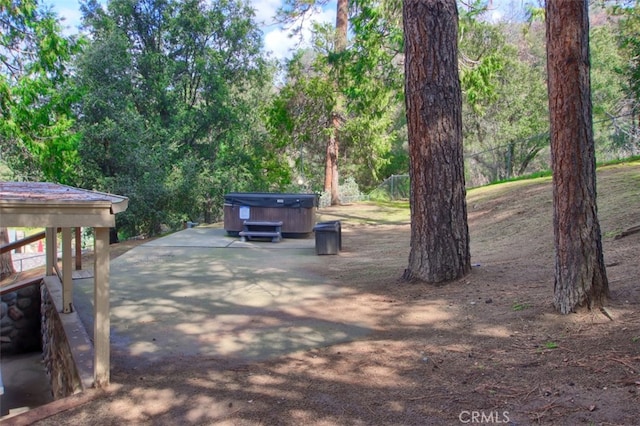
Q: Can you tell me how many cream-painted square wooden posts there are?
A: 3